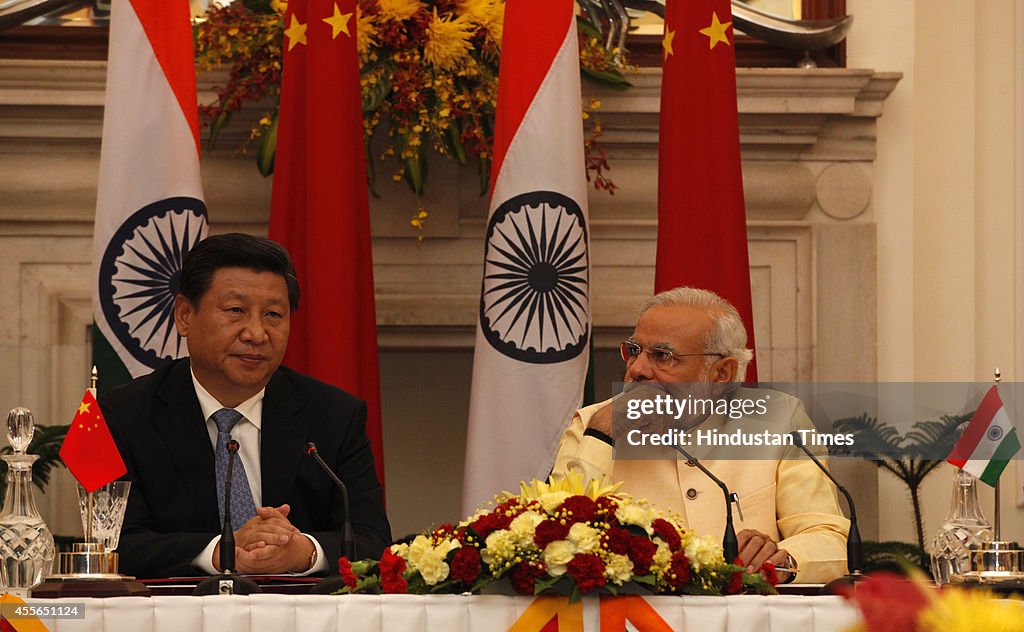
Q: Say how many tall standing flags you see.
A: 4